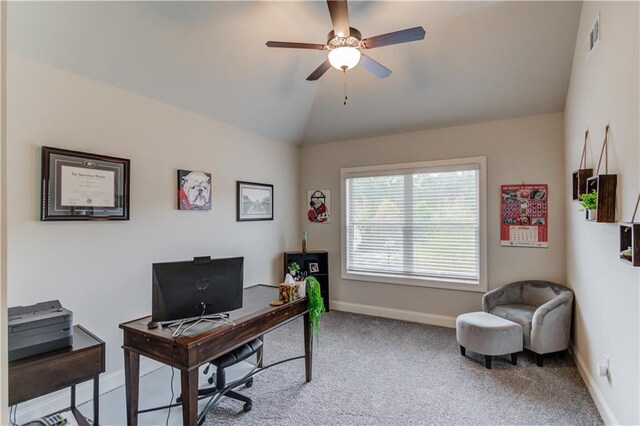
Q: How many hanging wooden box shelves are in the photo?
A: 3